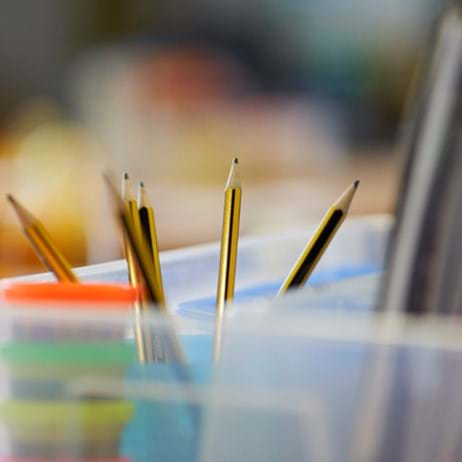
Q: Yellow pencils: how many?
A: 6